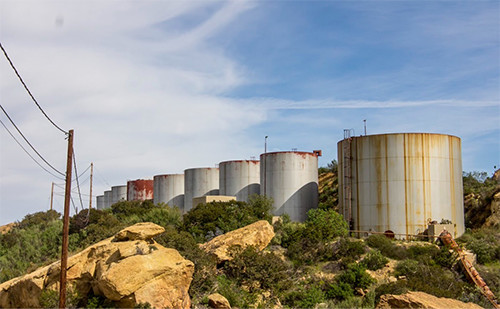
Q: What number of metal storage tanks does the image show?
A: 9